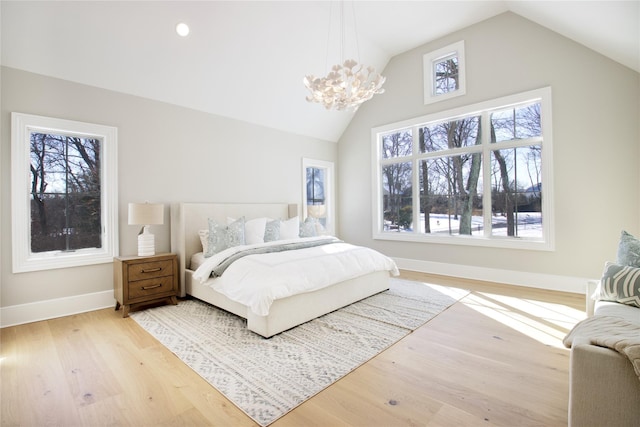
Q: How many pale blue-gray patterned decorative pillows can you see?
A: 3